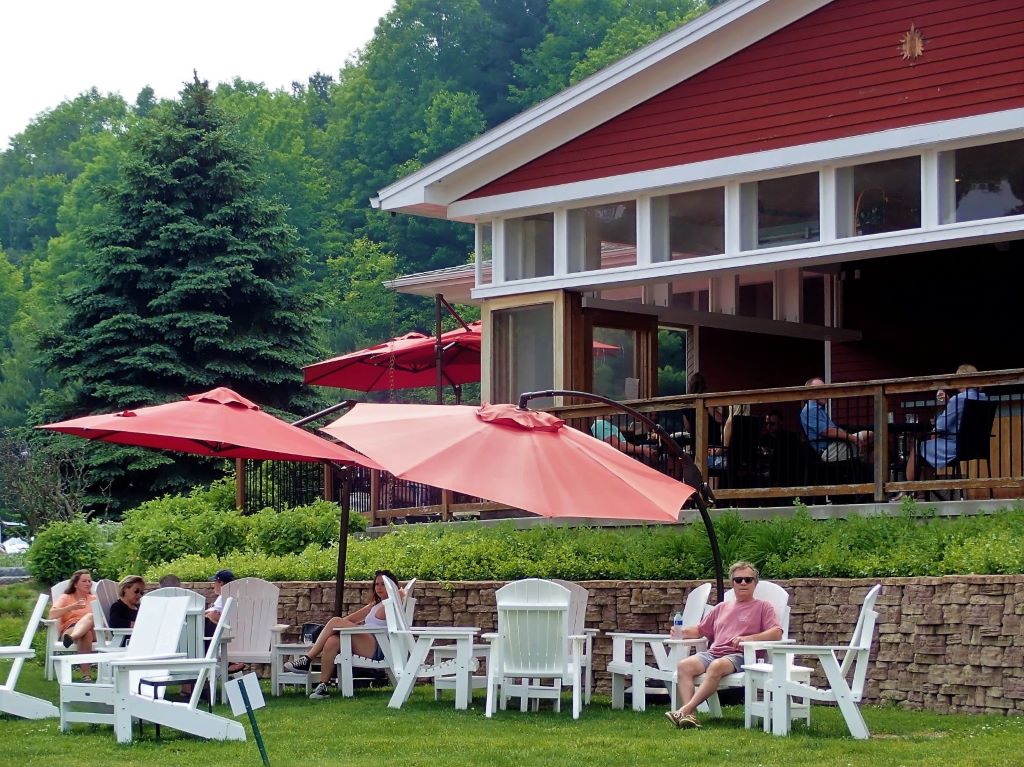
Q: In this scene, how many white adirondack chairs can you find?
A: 14